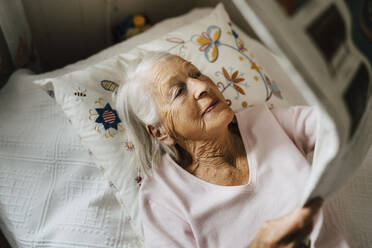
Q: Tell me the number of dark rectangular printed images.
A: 3